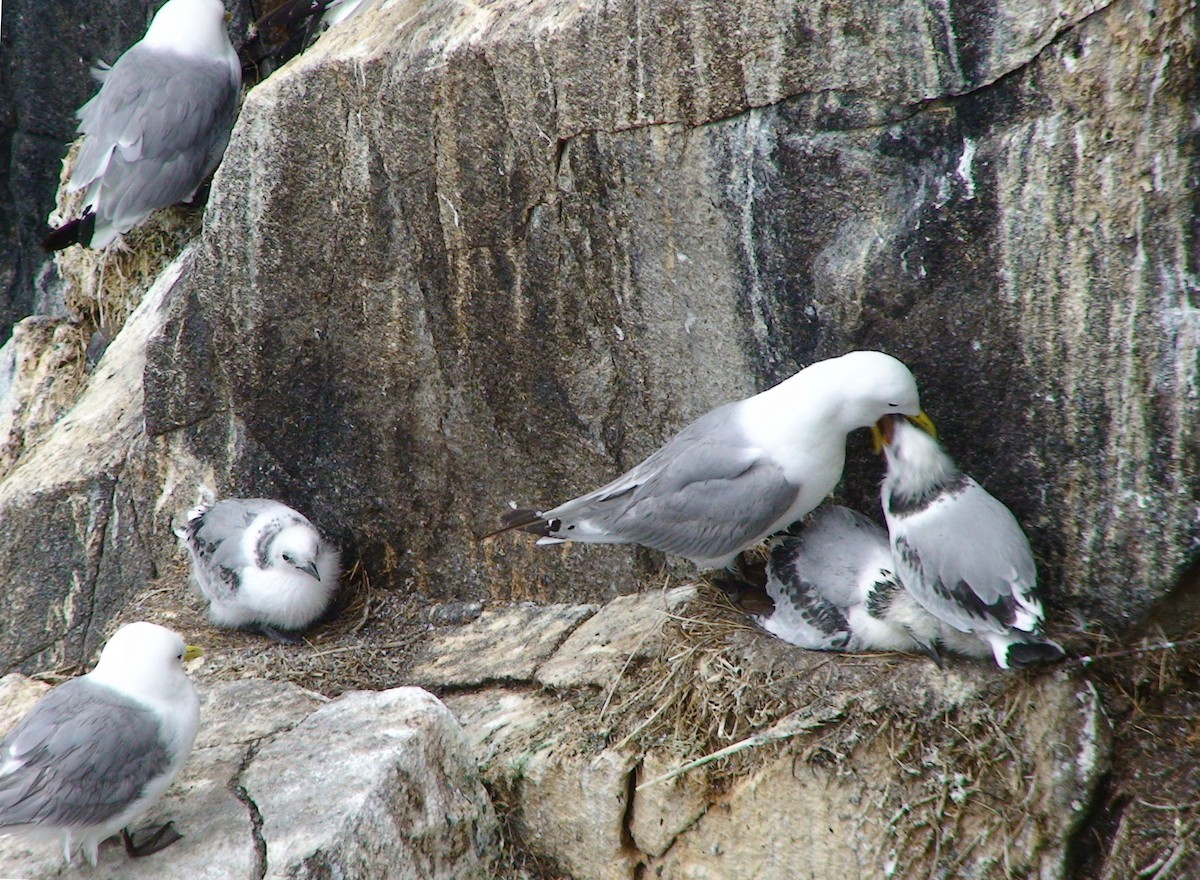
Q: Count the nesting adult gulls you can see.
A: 3